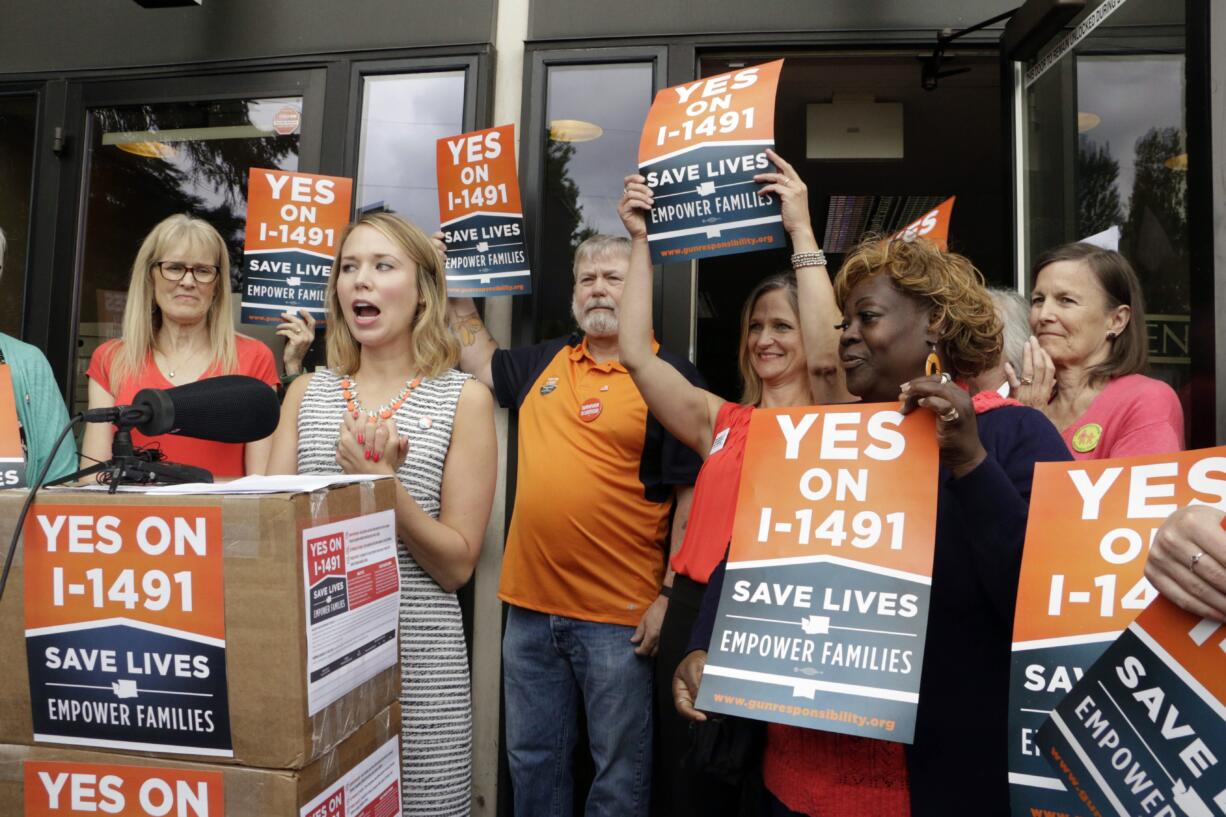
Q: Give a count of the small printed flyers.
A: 2